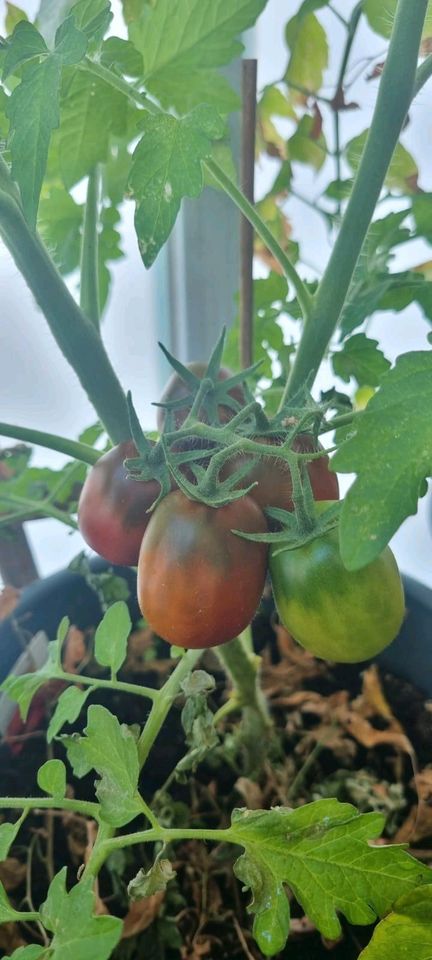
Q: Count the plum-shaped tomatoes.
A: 5